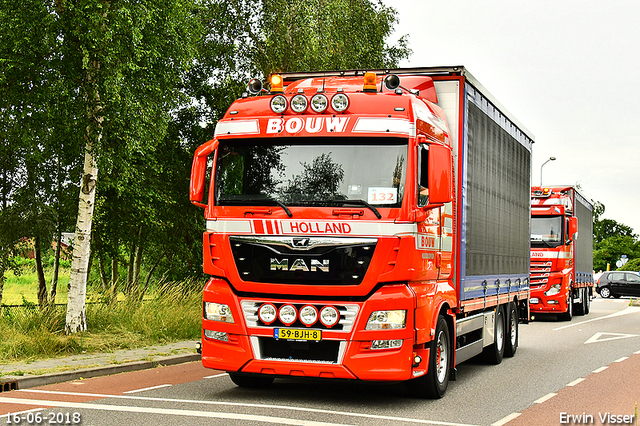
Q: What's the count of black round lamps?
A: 2